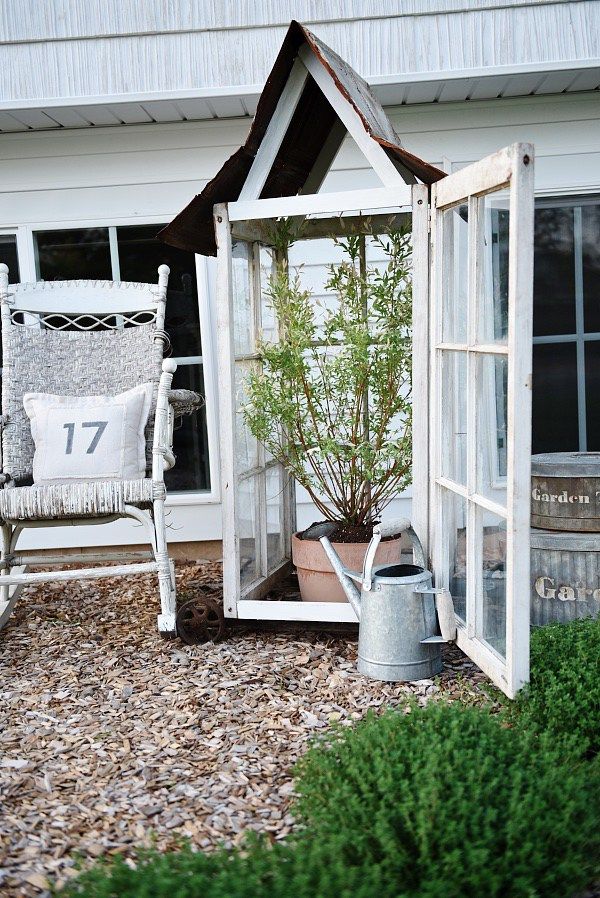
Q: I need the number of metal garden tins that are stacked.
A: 2